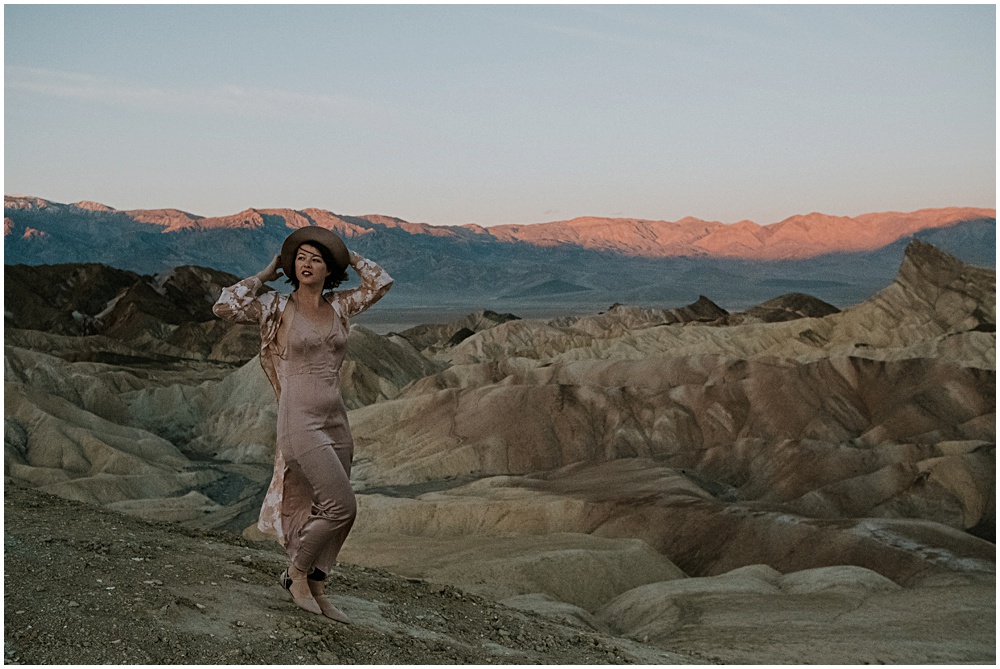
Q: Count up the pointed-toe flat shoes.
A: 2